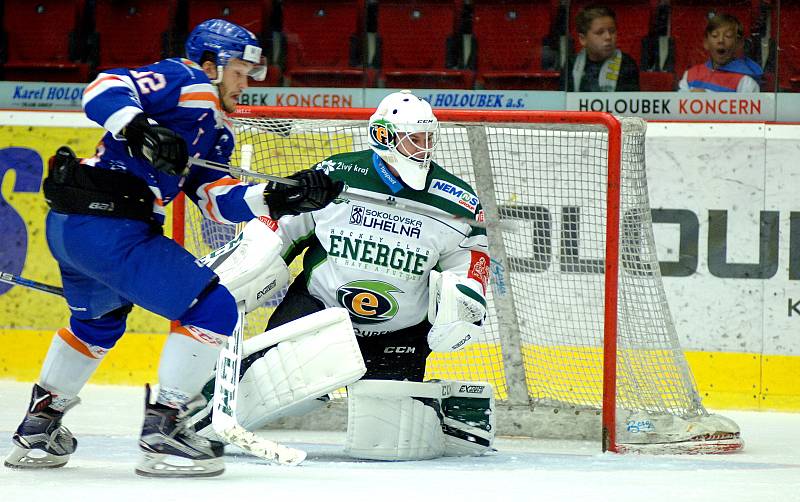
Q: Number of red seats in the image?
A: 9